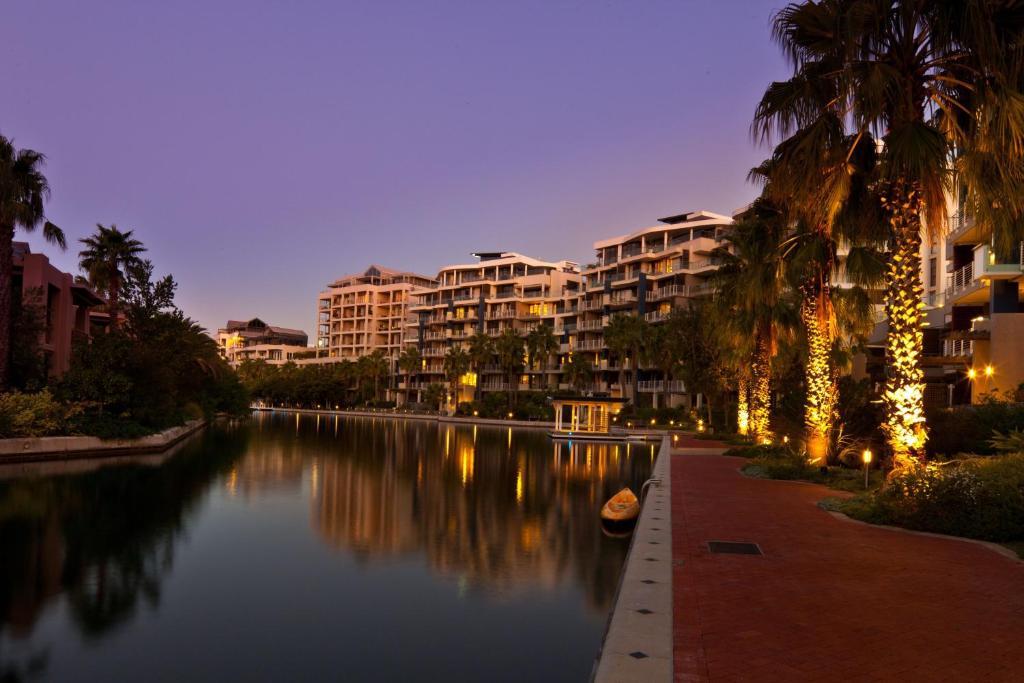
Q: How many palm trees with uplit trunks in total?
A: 4